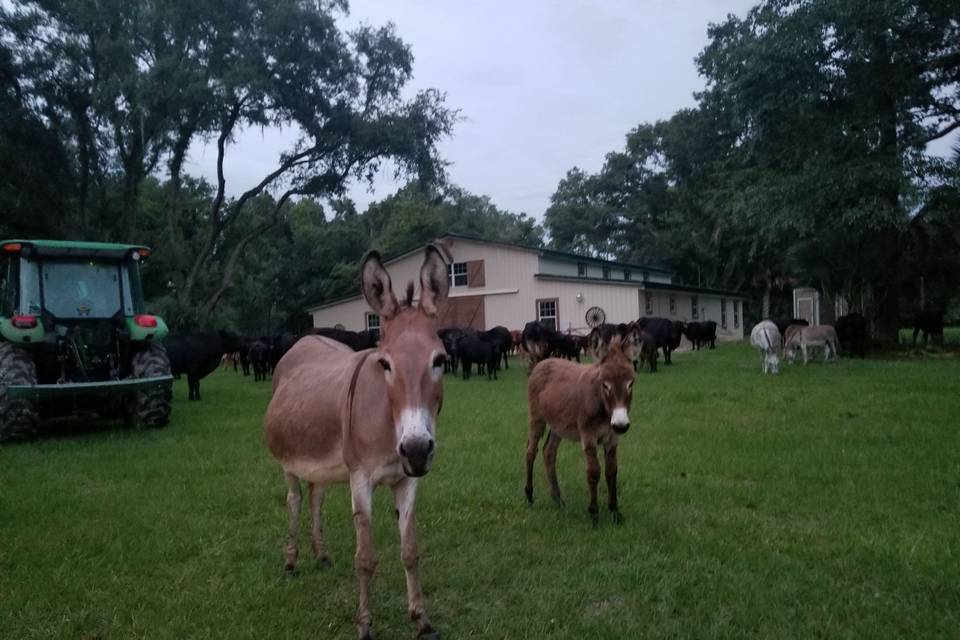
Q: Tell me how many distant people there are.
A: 0